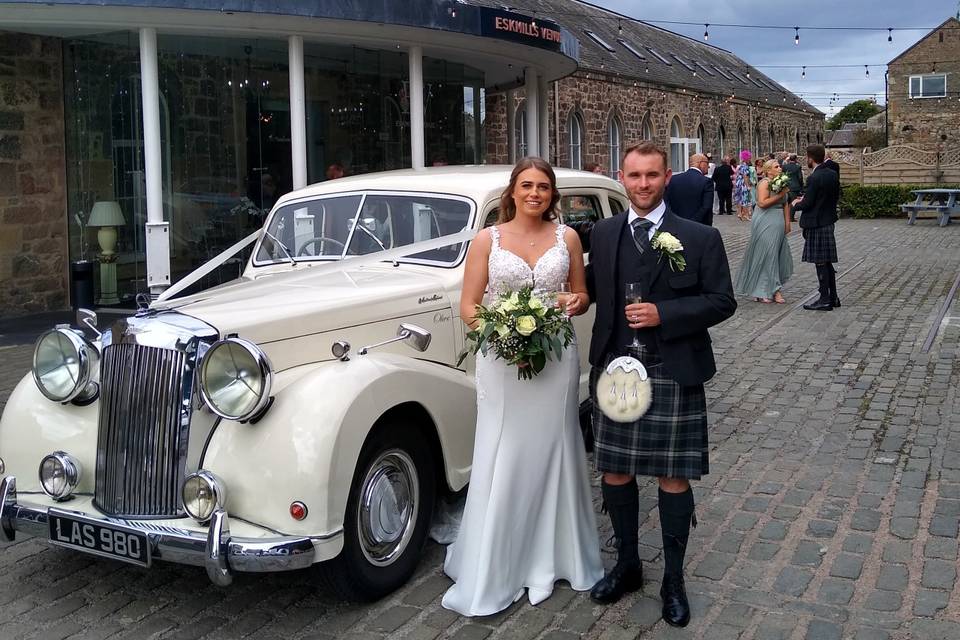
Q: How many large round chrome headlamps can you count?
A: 2